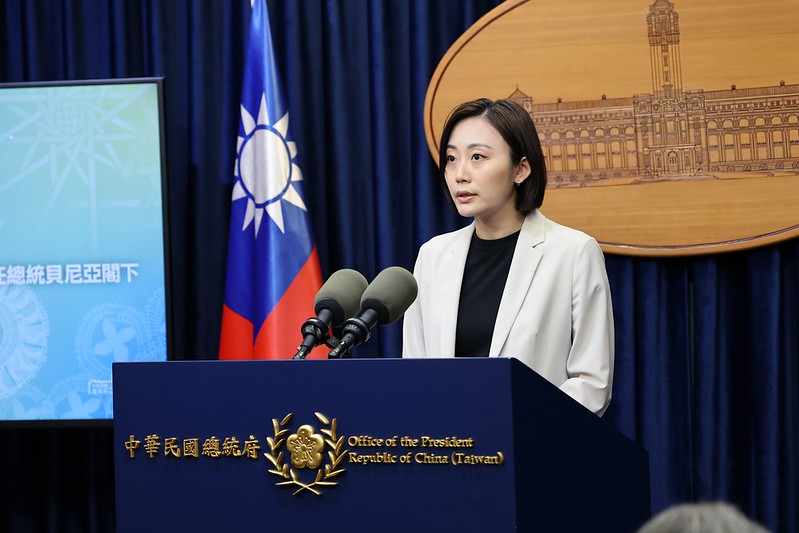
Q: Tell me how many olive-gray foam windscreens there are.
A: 2